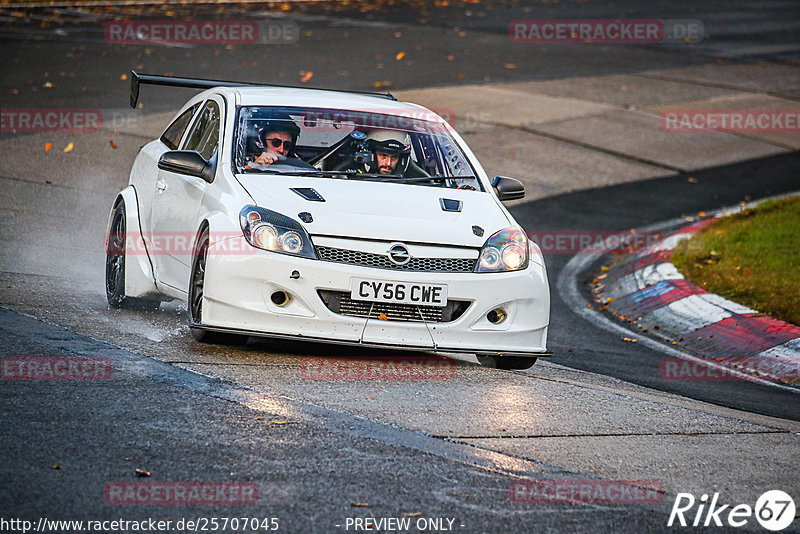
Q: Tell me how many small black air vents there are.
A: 2